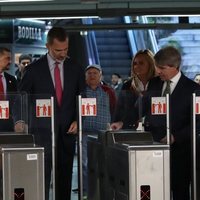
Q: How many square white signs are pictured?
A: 5